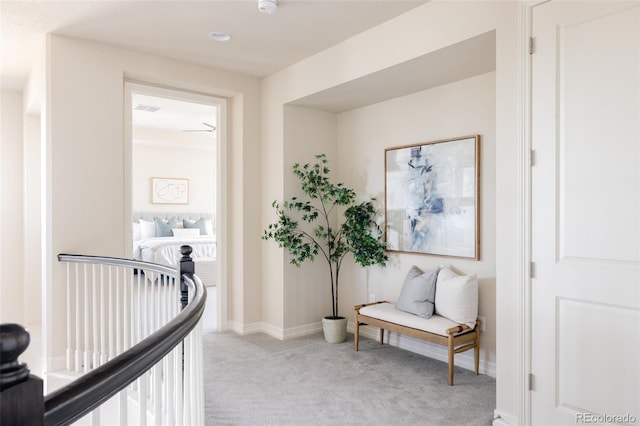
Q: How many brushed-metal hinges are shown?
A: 4